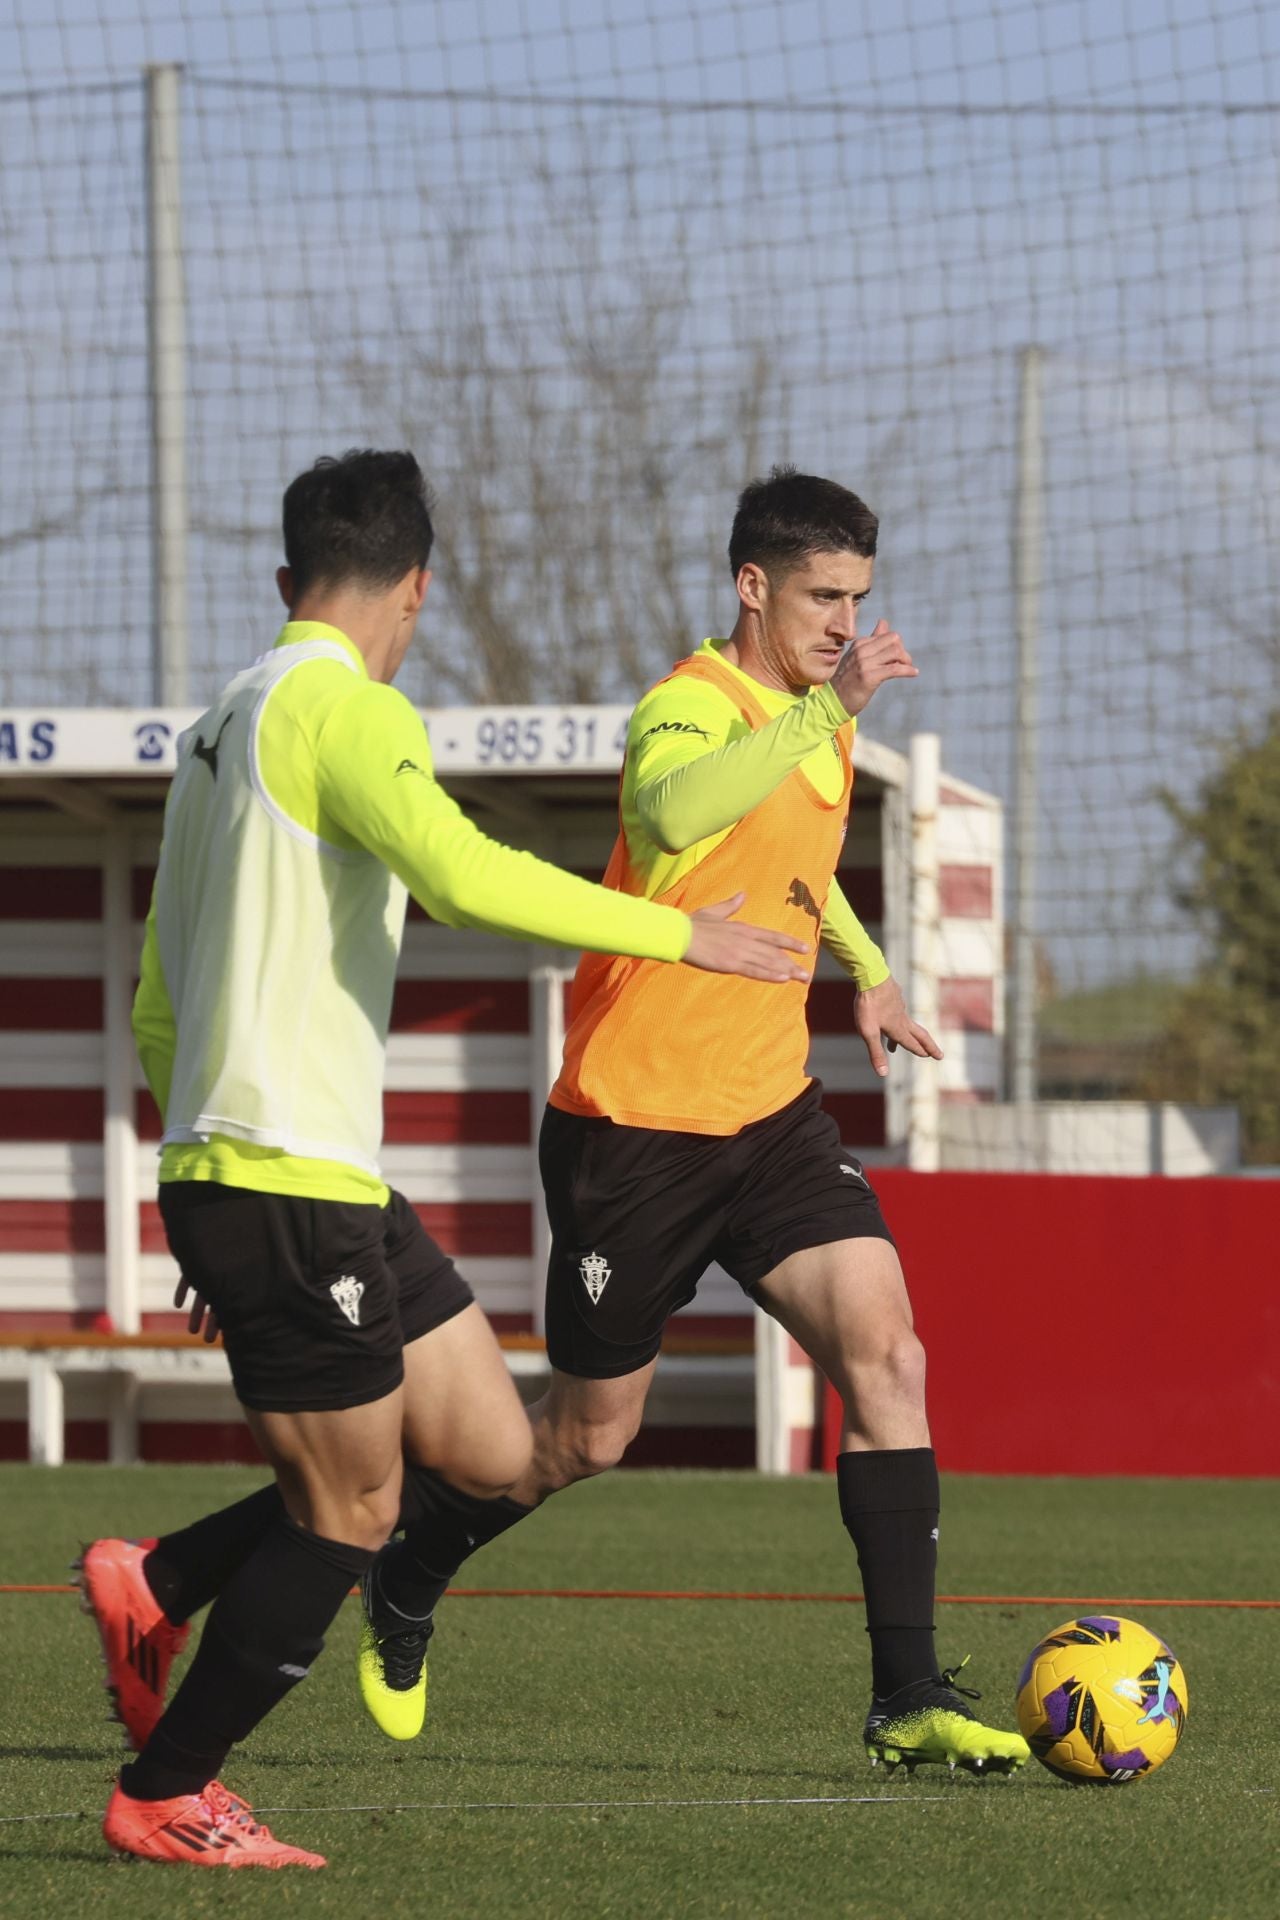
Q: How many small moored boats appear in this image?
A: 0